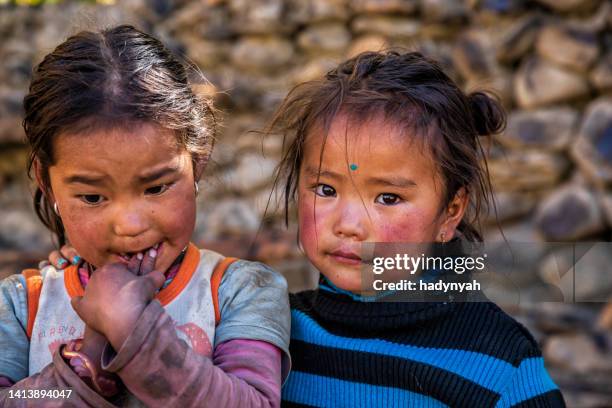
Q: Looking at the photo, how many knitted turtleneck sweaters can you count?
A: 1